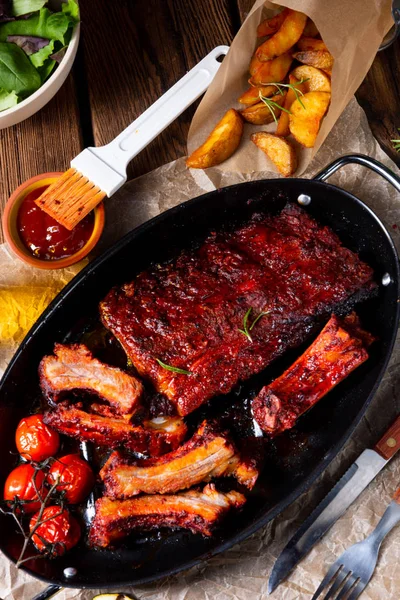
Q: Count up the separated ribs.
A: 5